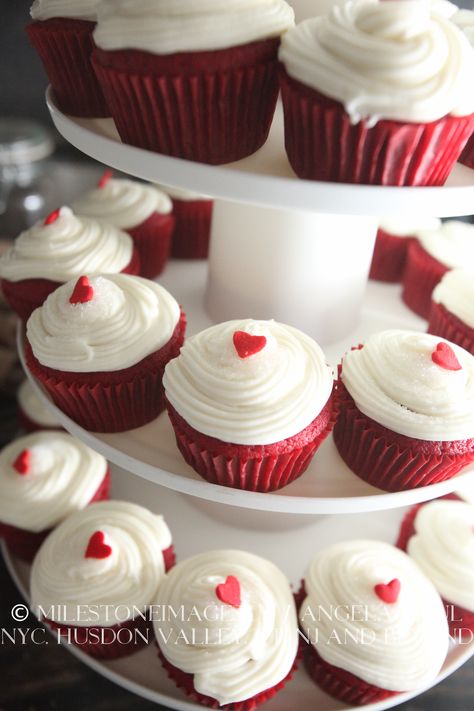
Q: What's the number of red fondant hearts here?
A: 9